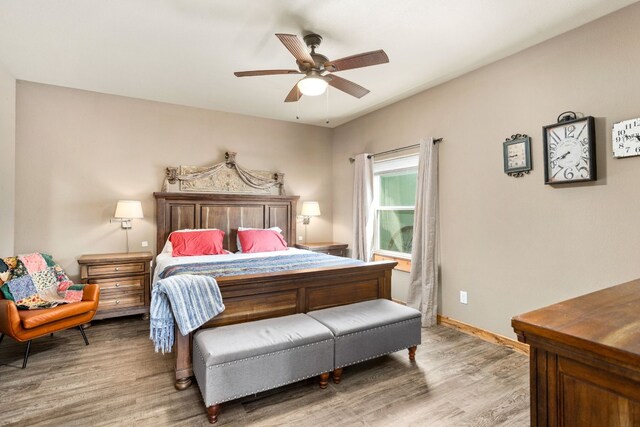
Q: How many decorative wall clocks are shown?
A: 3